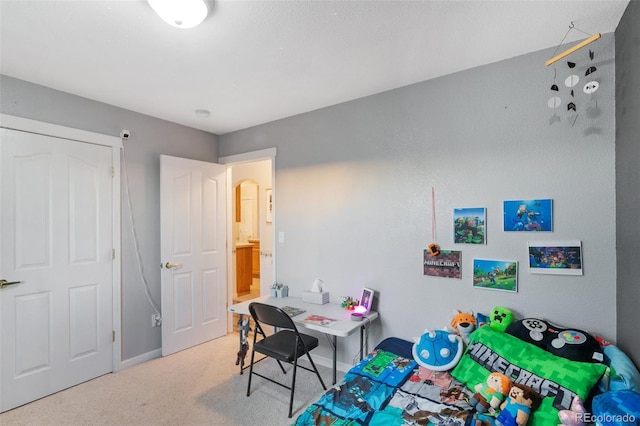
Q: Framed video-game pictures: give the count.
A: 5